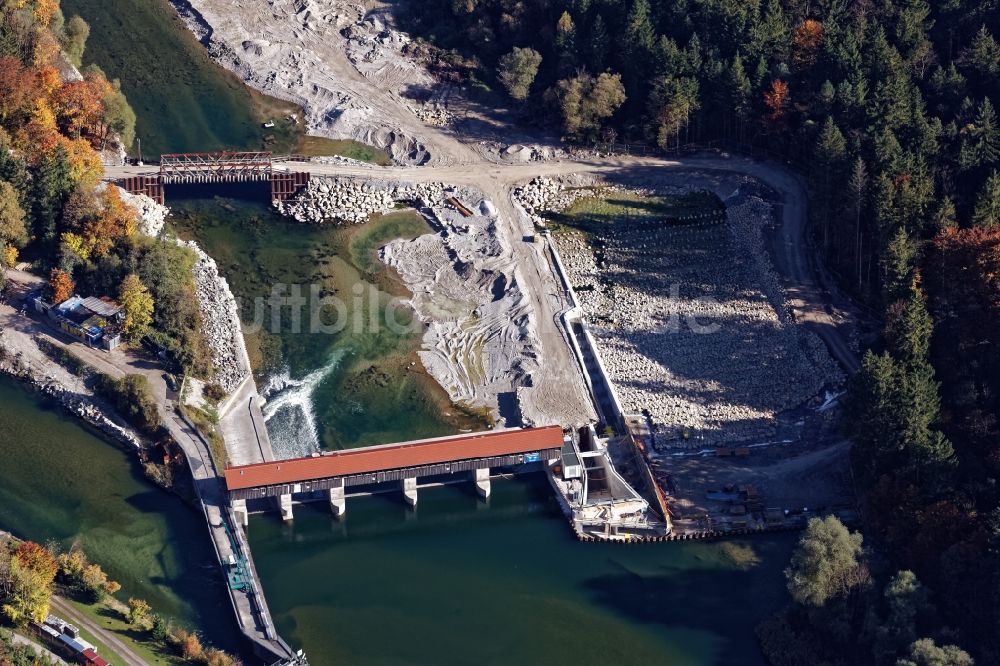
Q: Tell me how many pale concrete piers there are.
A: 5